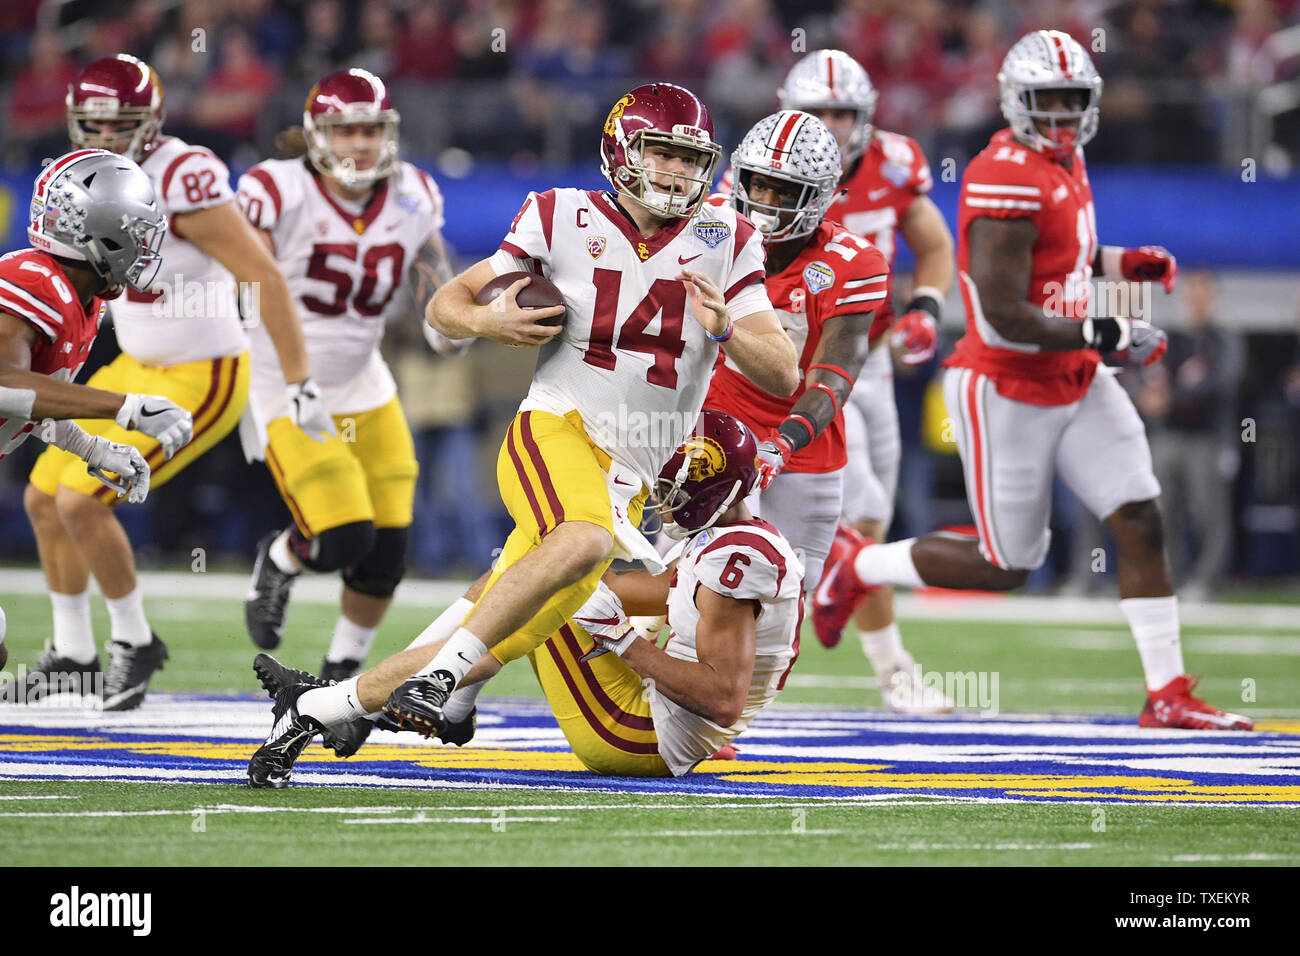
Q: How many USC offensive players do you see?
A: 4